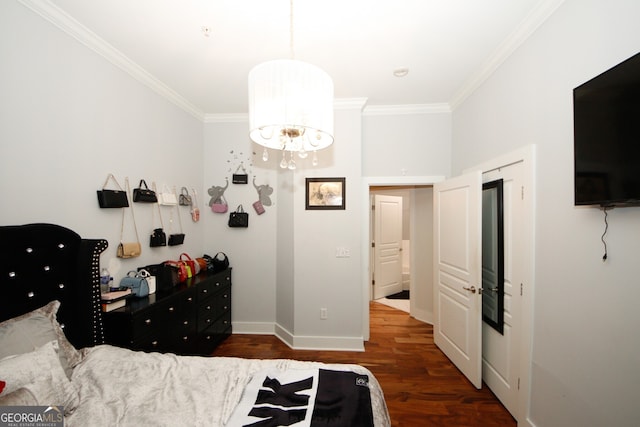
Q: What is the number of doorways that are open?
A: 2